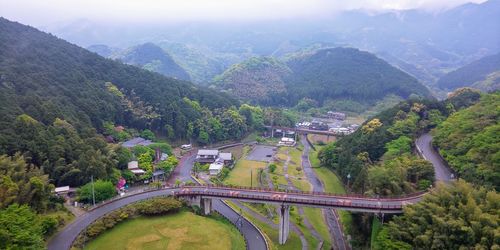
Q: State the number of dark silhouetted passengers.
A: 0